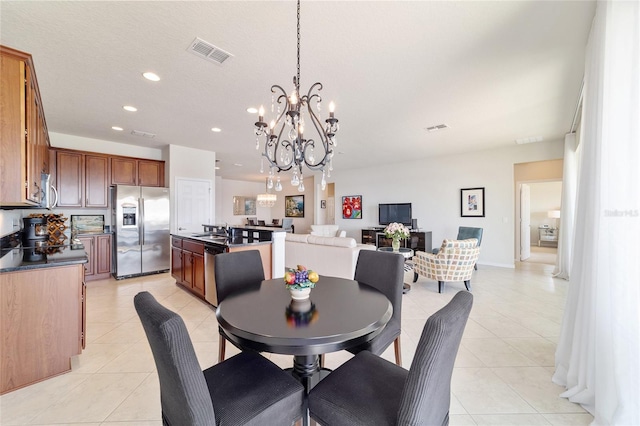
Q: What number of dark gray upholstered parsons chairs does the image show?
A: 4